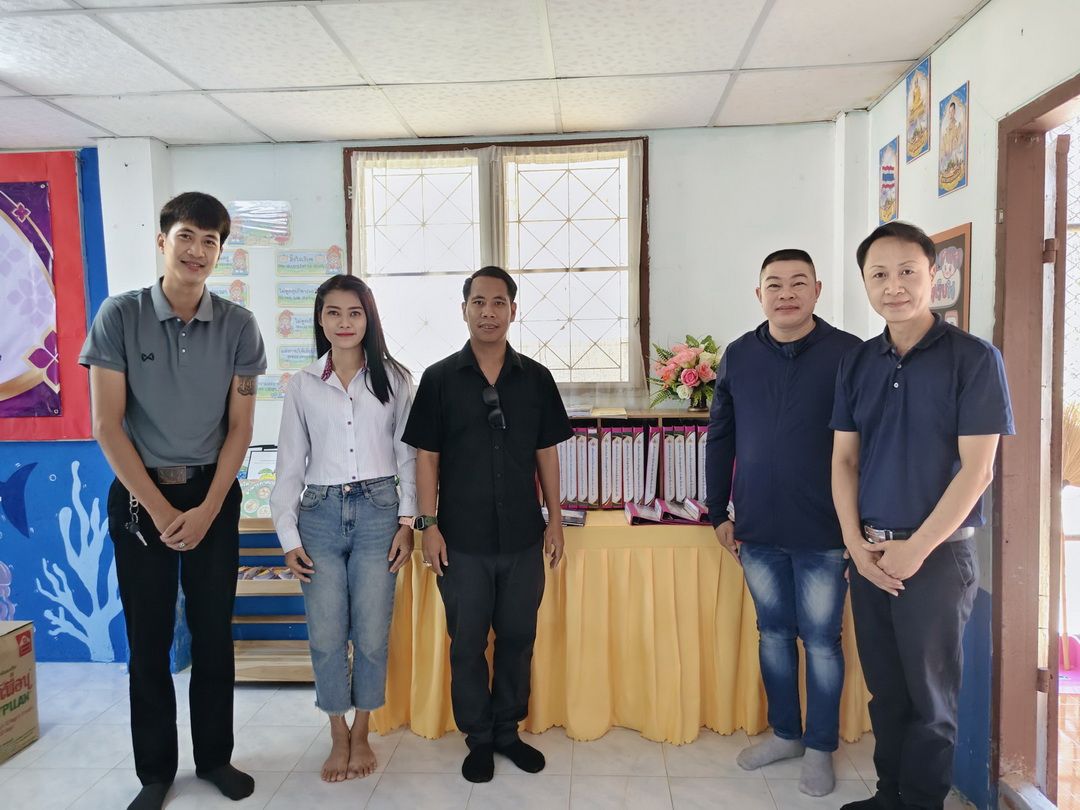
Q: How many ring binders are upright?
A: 13